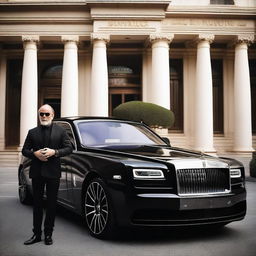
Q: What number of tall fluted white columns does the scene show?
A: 6